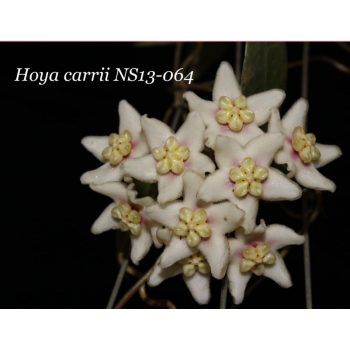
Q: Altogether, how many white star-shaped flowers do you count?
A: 9